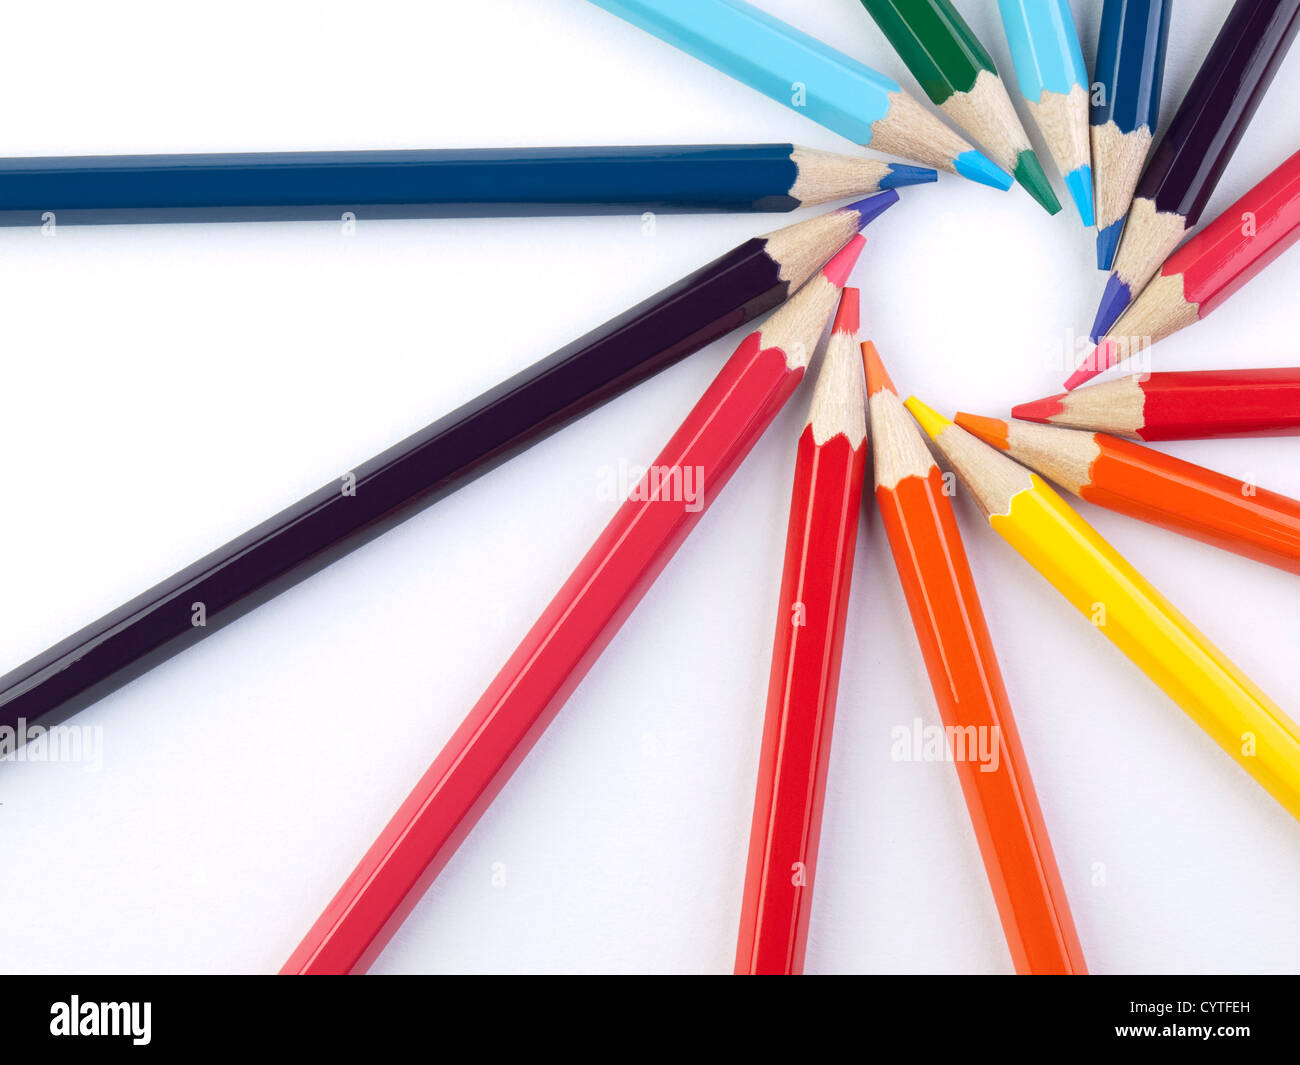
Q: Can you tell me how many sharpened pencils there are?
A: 14